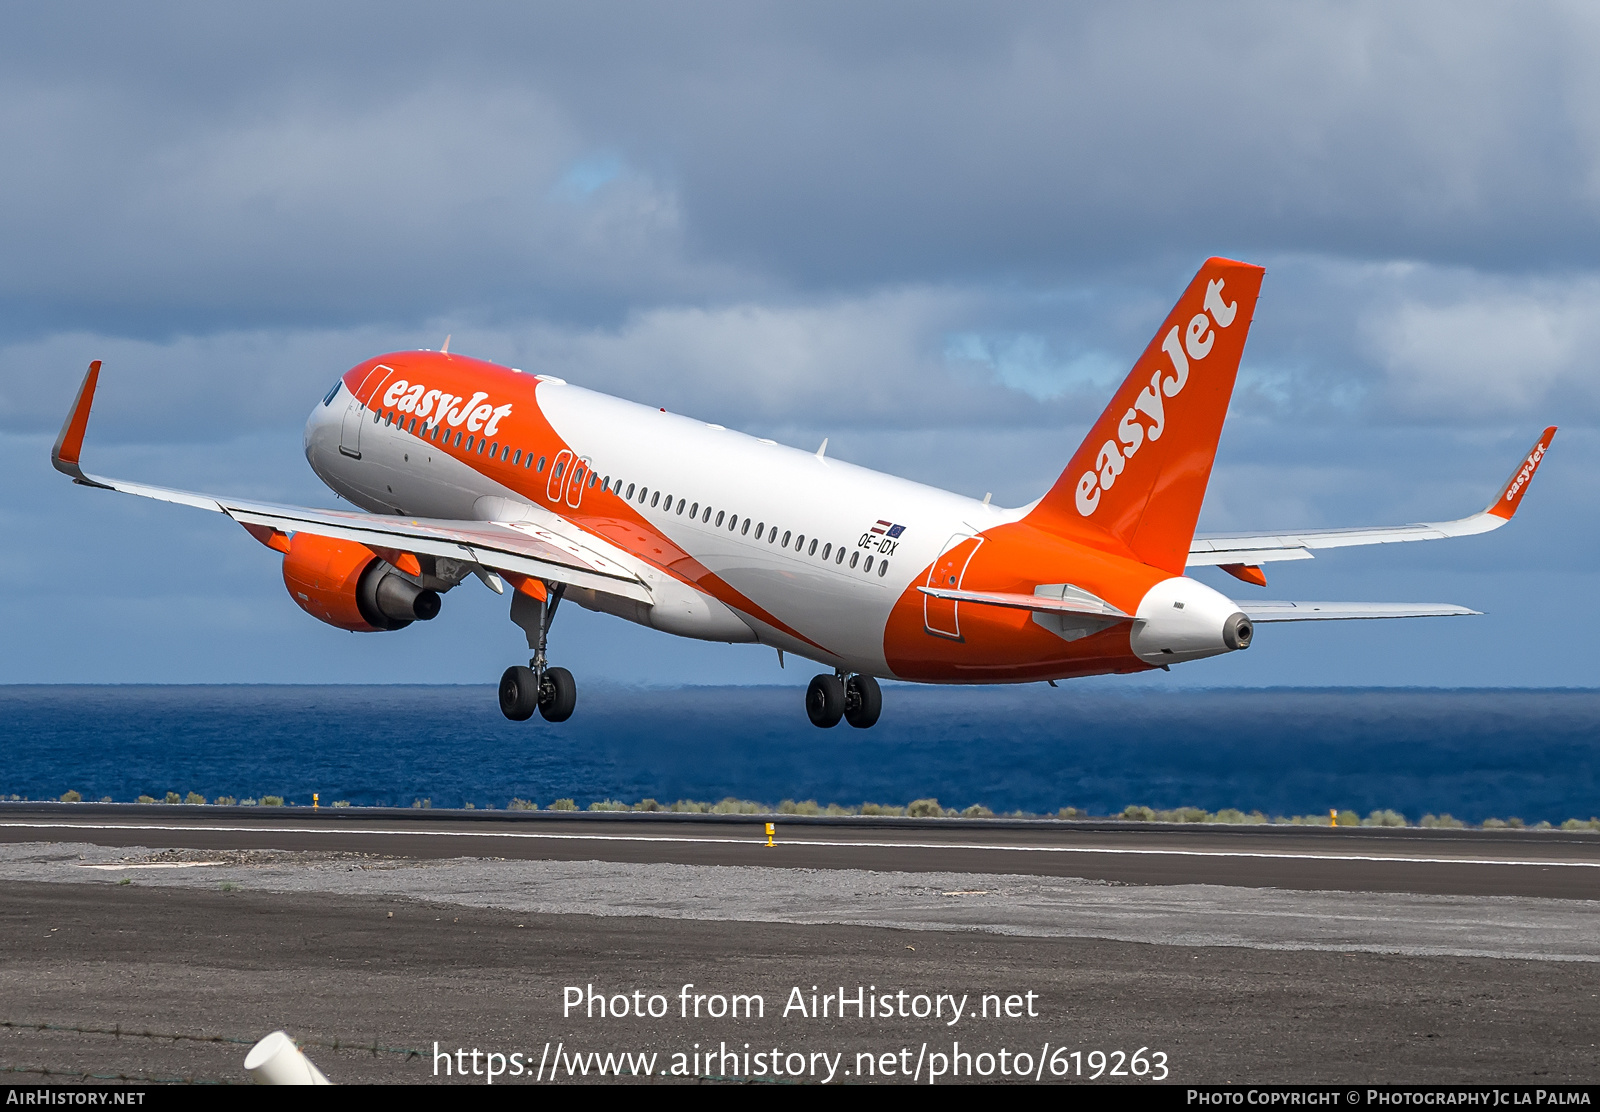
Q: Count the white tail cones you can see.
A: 1